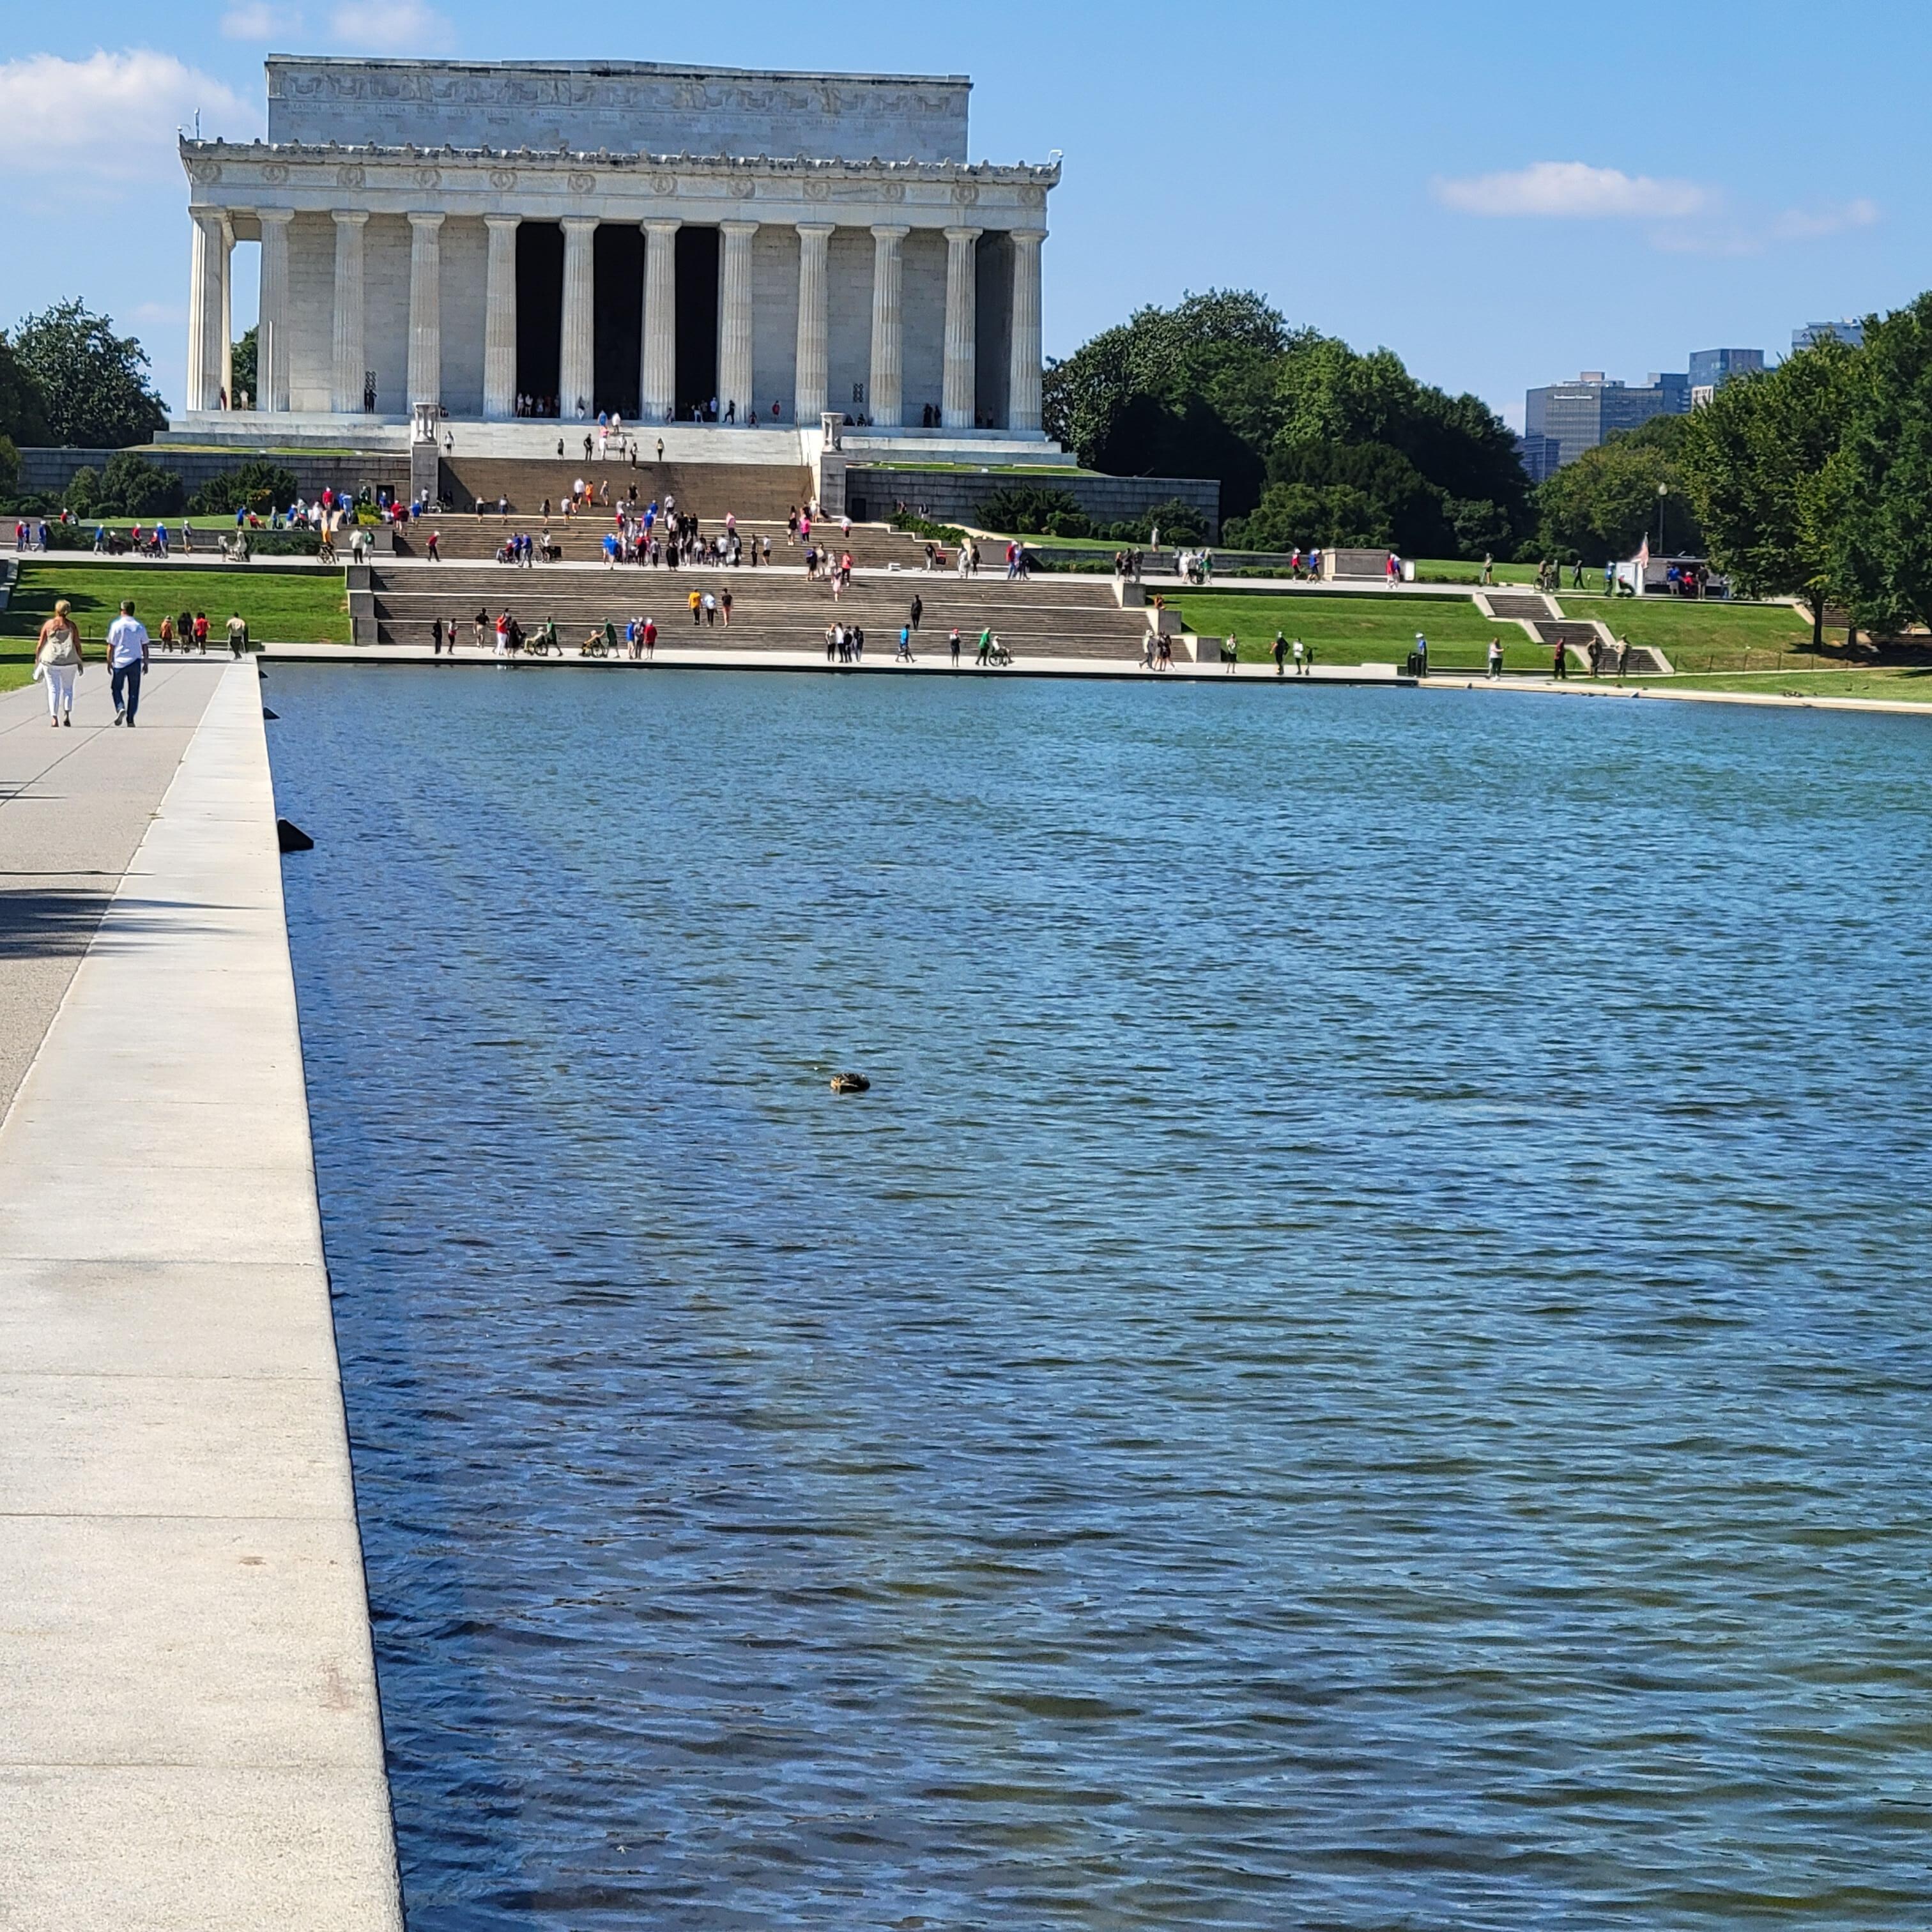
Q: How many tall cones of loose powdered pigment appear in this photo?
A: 0